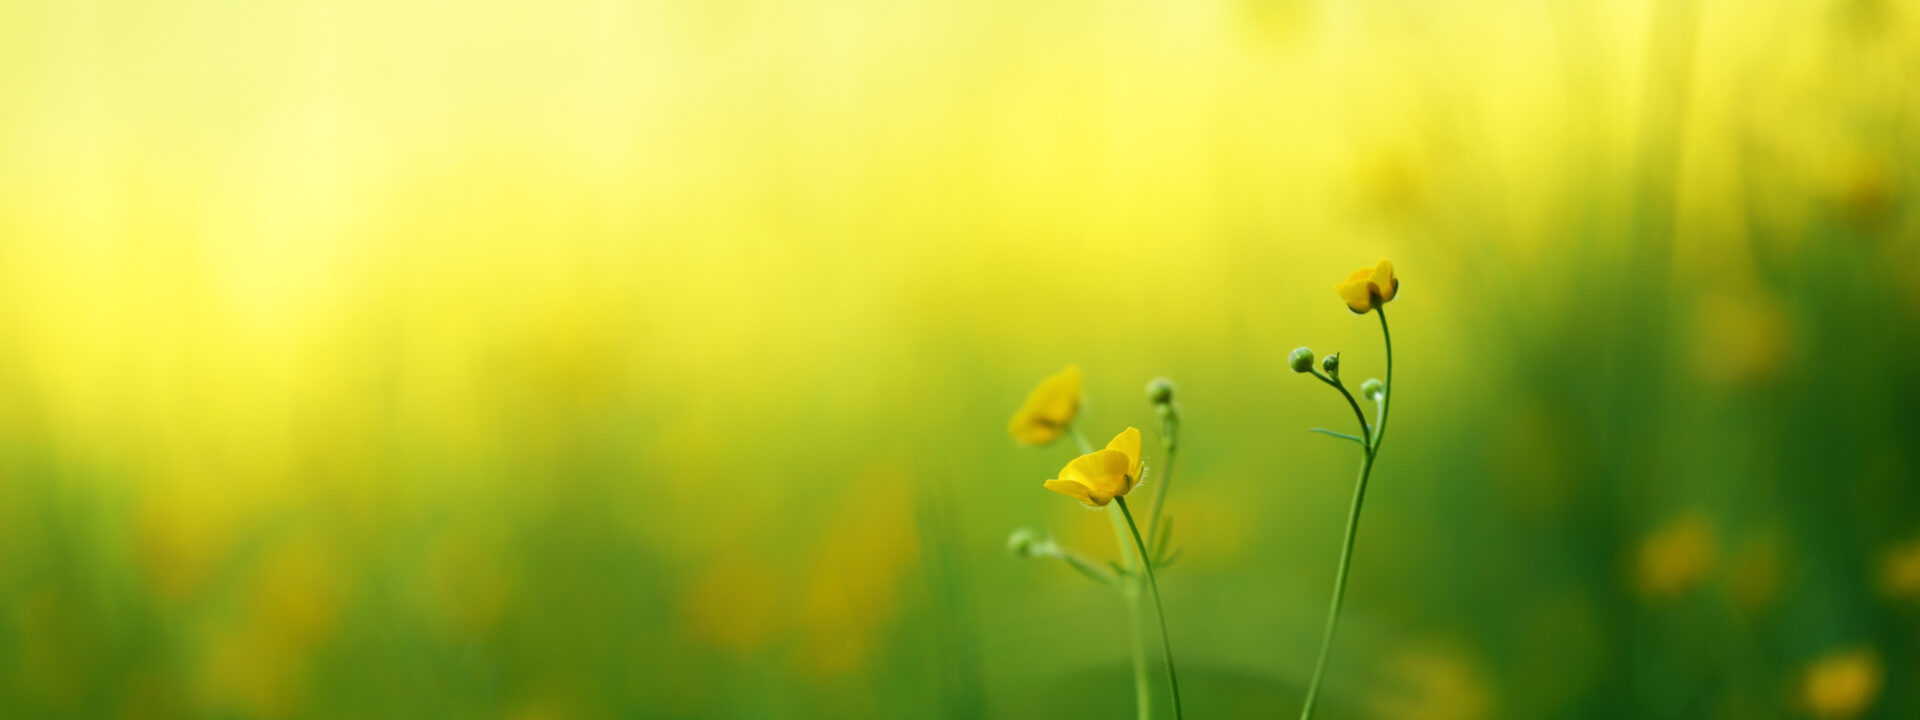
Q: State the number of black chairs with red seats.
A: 0